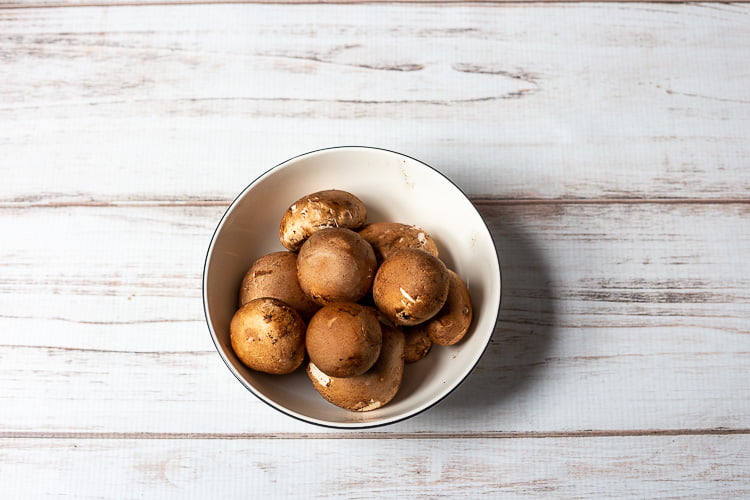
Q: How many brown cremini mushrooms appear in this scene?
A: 10